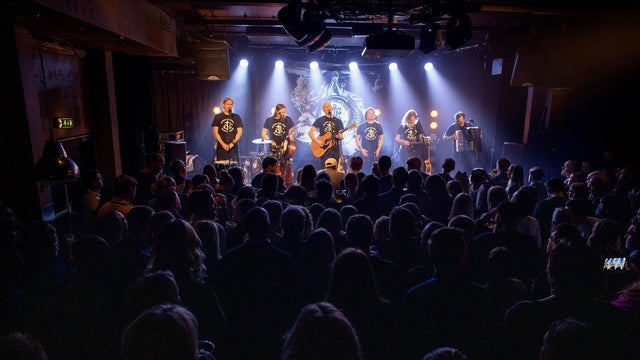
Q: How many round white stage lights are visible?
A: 6